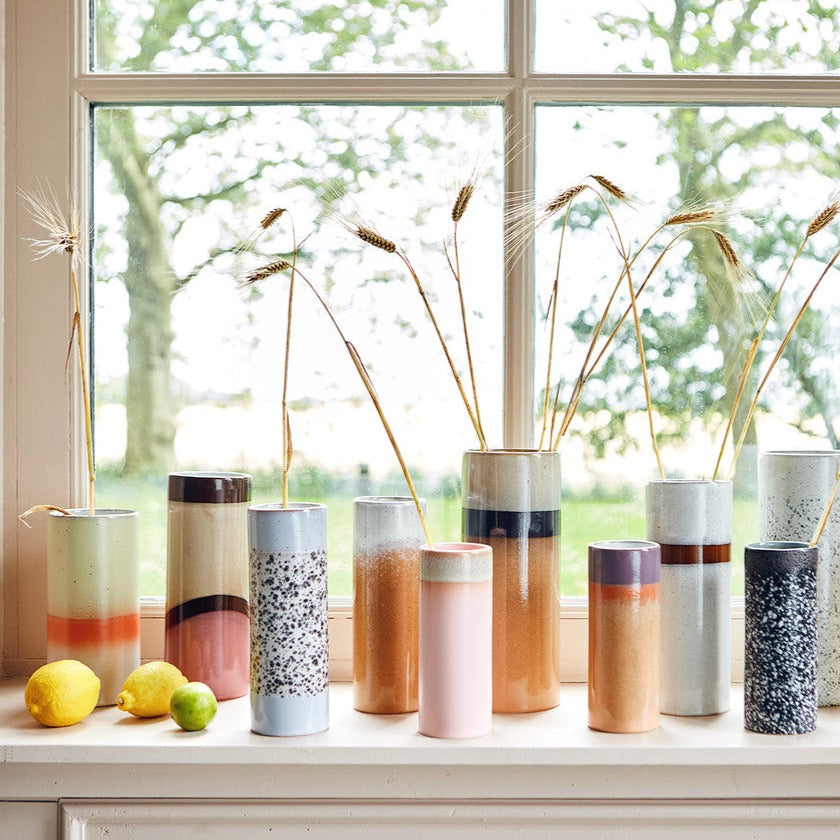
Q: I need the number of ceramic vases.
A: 10